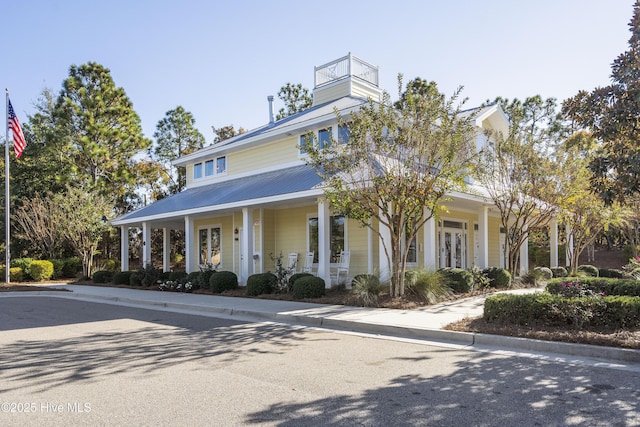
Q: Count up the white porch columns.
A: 12